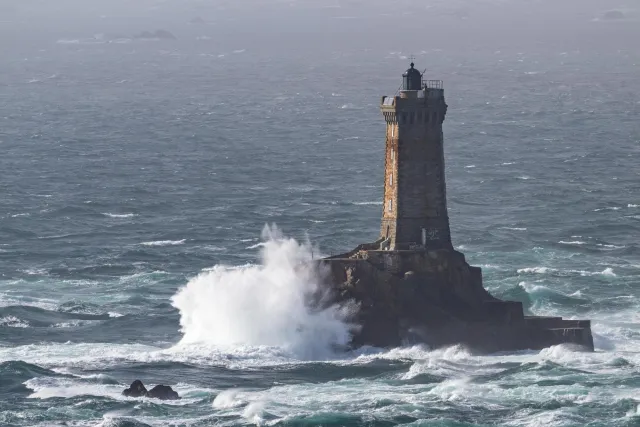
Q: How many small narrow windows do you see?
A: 4